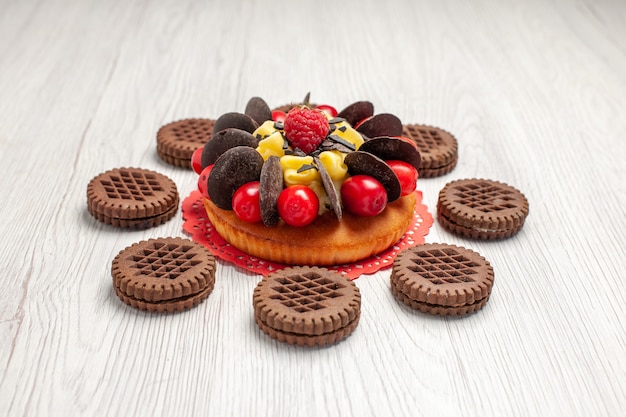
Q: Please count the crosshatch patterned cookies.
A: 7